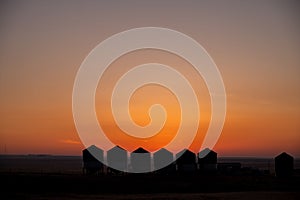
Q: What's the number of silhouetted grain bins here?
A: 7